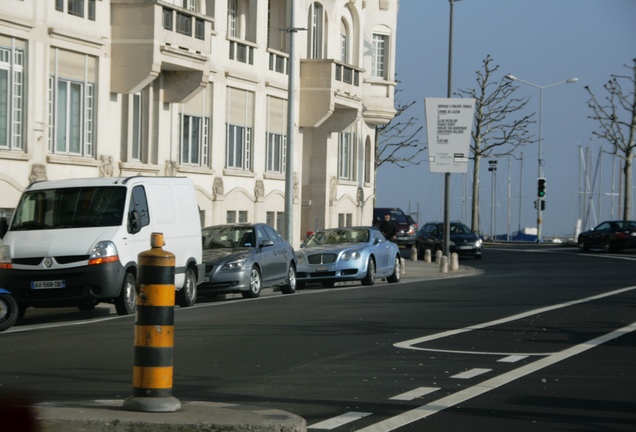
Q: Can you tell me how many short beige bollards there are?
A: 6